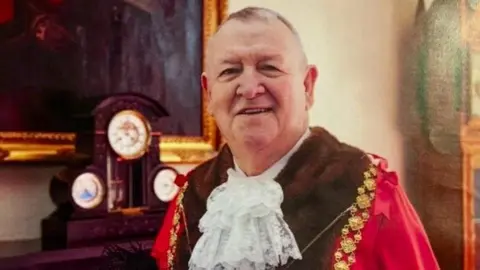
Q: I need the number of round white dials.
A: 3